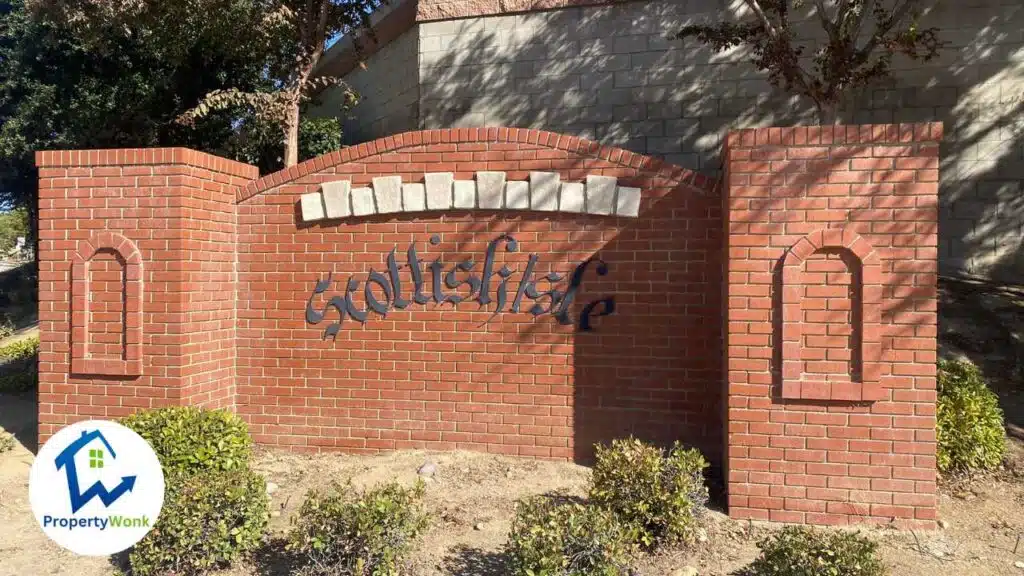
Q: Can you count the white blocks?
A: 13